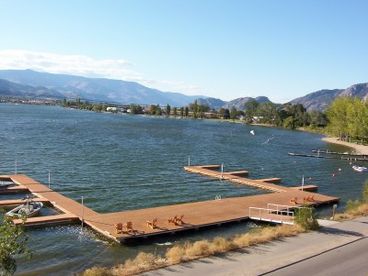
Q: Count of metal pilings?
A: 6